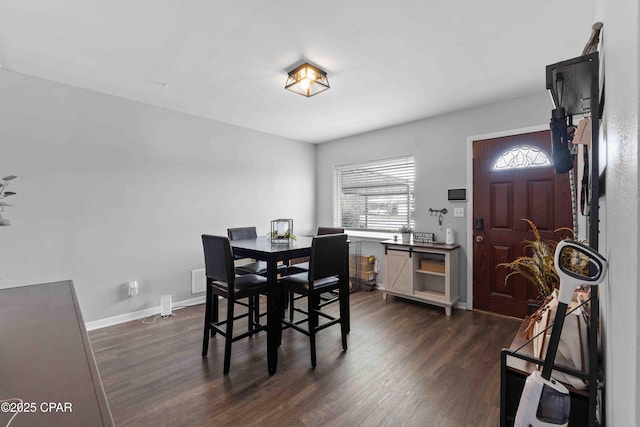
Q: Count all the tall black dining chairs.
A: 4